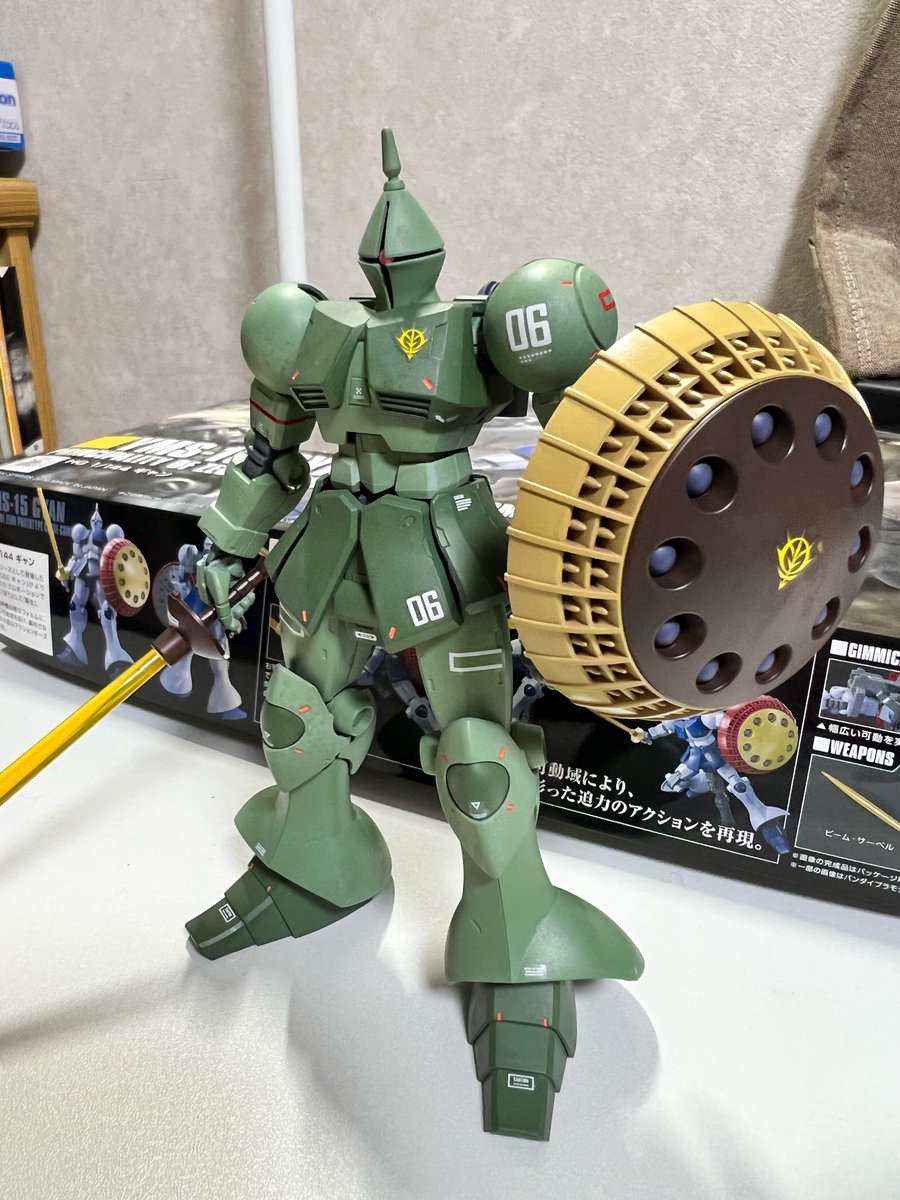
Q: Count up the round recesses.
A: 10